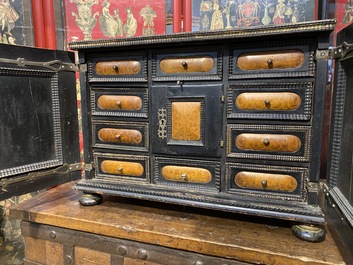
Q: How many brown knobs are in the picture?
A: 10